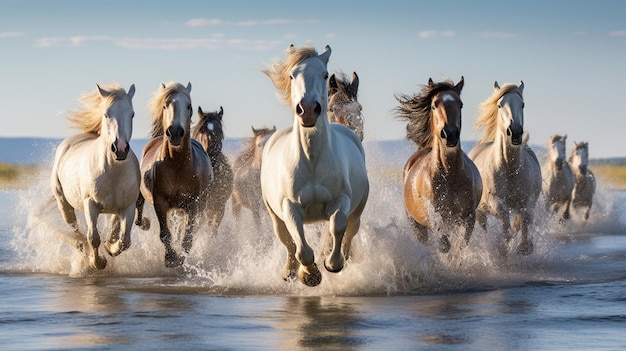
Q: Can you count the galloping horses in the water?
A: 10